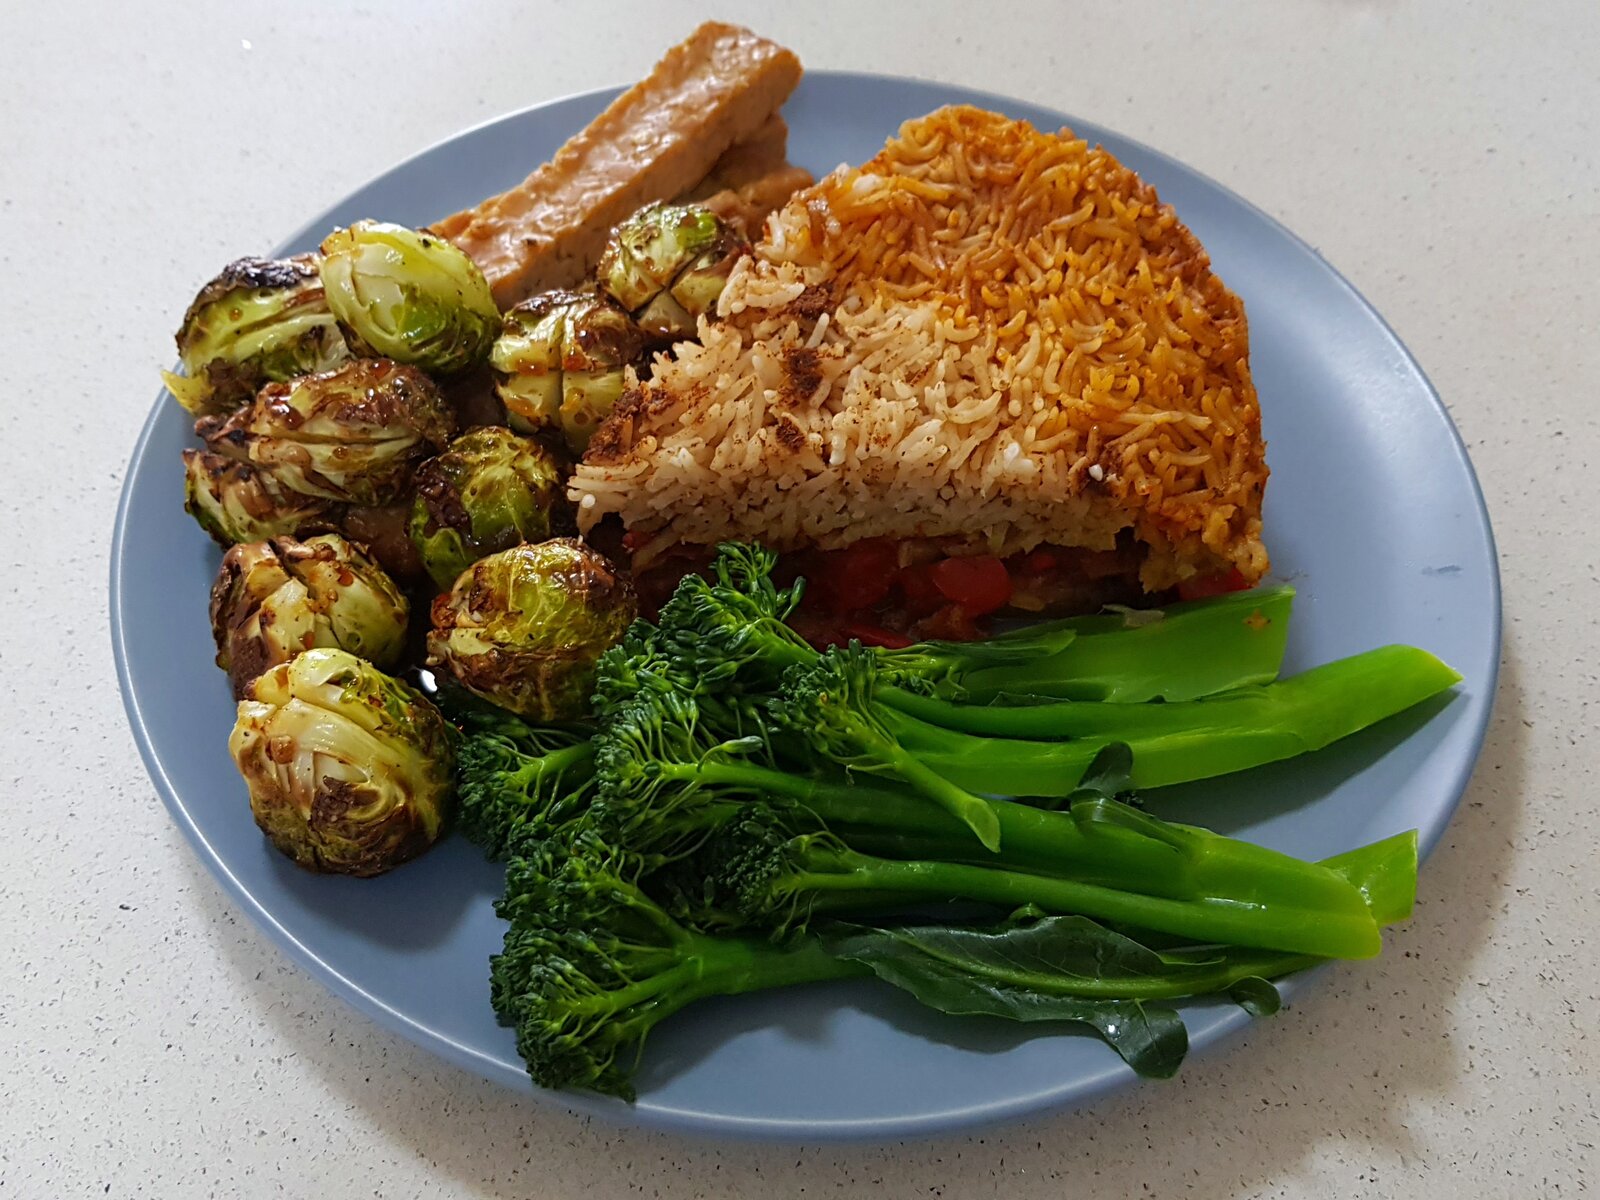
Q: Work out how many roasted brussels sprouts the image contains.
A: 10